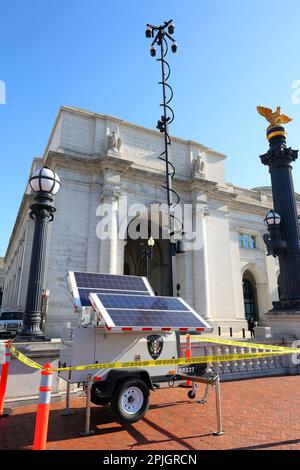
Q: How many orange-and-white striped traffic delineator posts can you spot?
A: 3